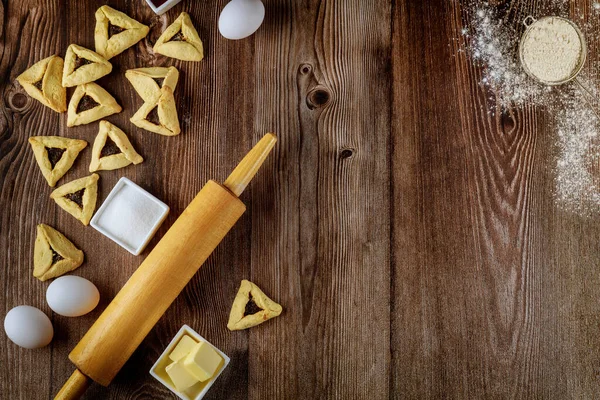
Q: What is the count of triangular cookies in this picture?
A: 12